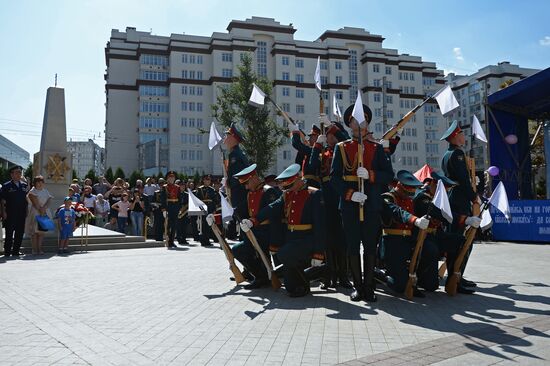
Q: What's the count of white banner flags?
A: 12